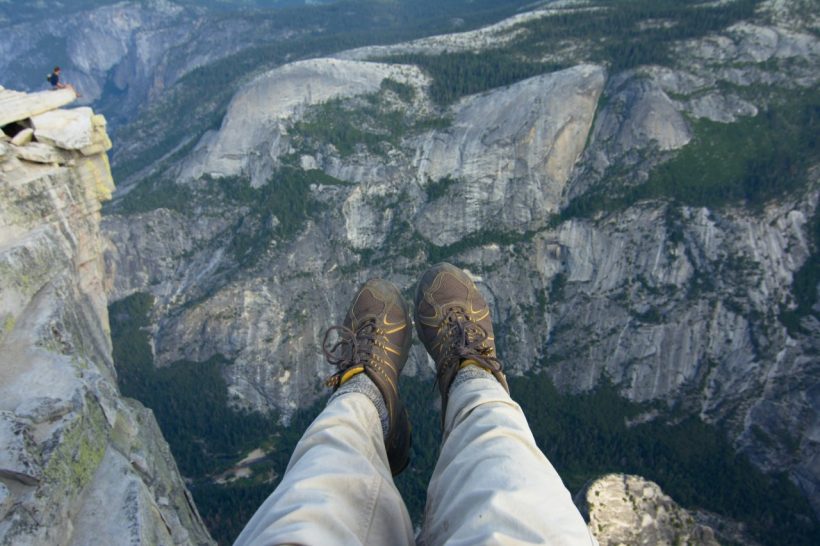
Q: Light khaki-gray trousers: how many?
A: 1